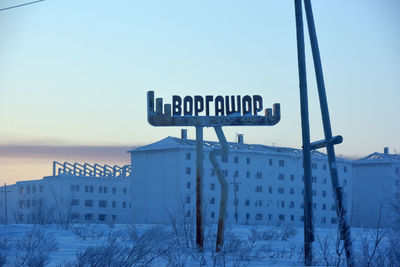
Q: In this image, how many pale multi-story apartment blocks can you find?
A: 3